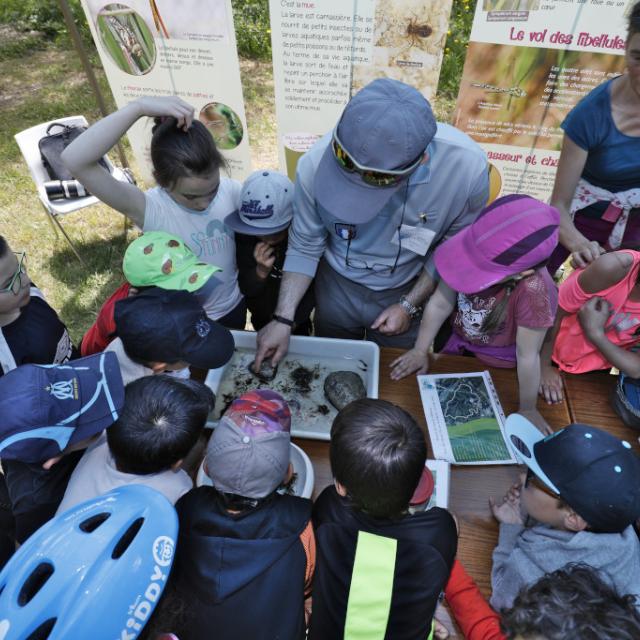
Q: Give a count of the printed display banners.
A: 3